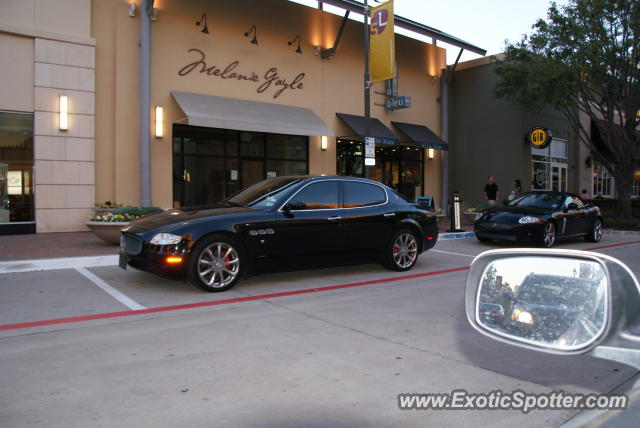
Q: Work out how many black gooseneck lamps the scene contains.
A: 3